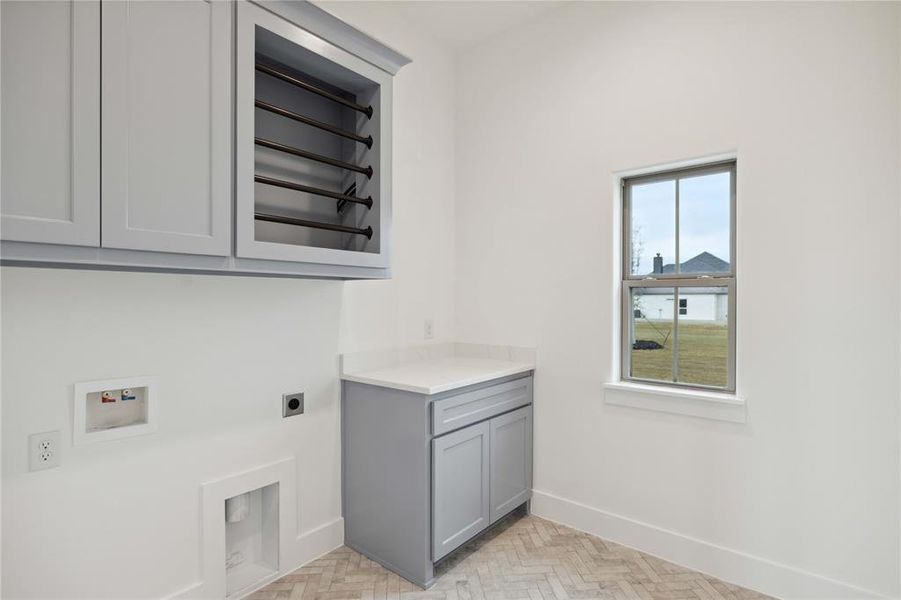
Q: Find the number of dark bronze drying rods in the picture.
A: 5